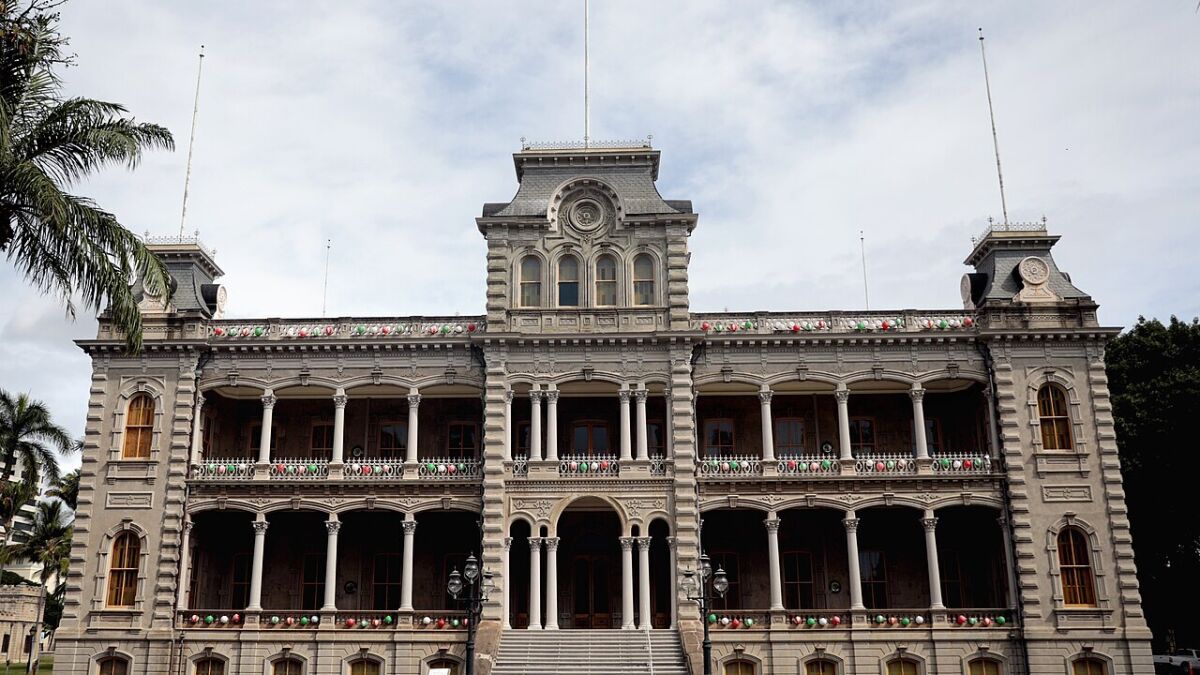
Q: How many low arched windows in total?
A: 10